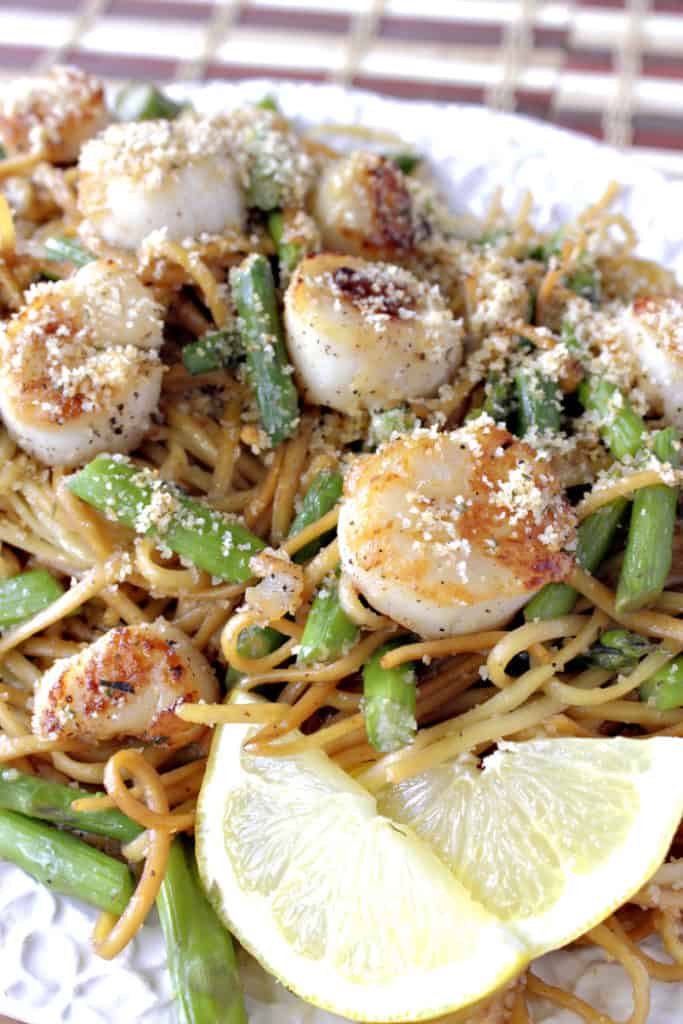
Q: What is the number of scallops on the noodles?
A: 8